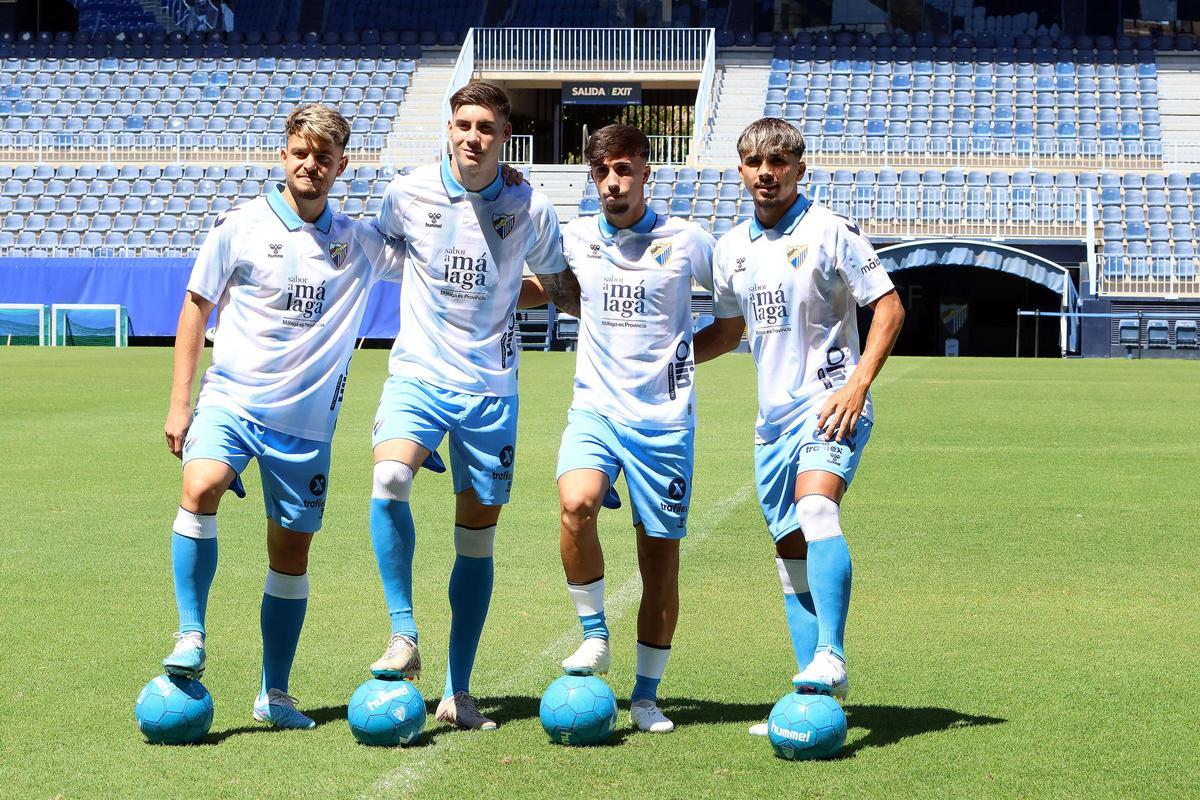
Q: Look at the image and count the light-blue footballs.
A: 4